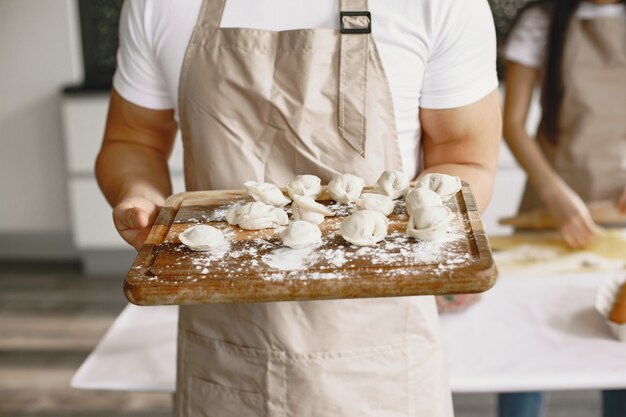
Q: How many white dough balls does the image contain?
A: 13